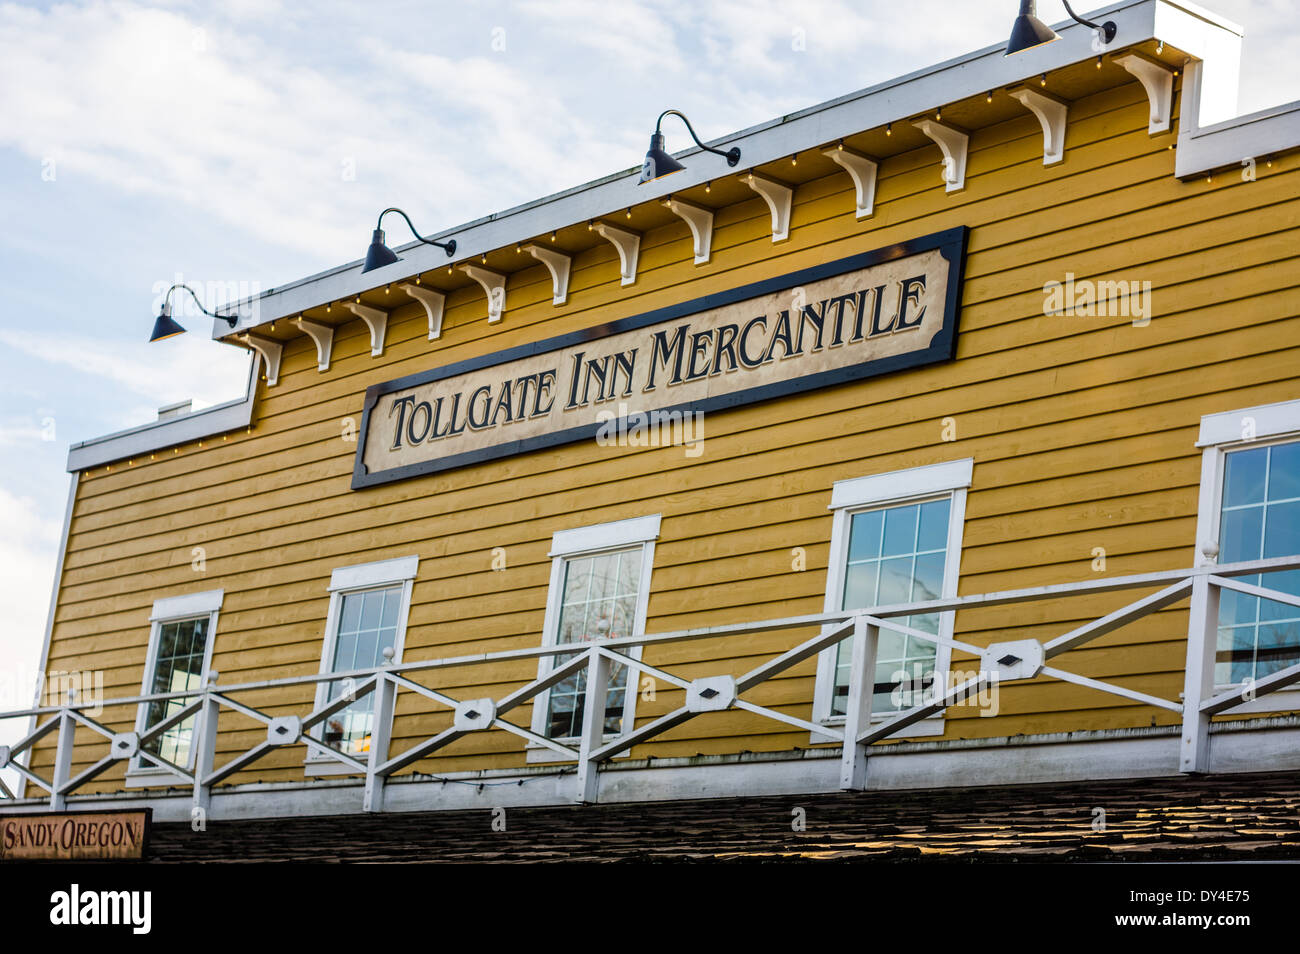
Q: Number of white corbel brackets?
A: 13